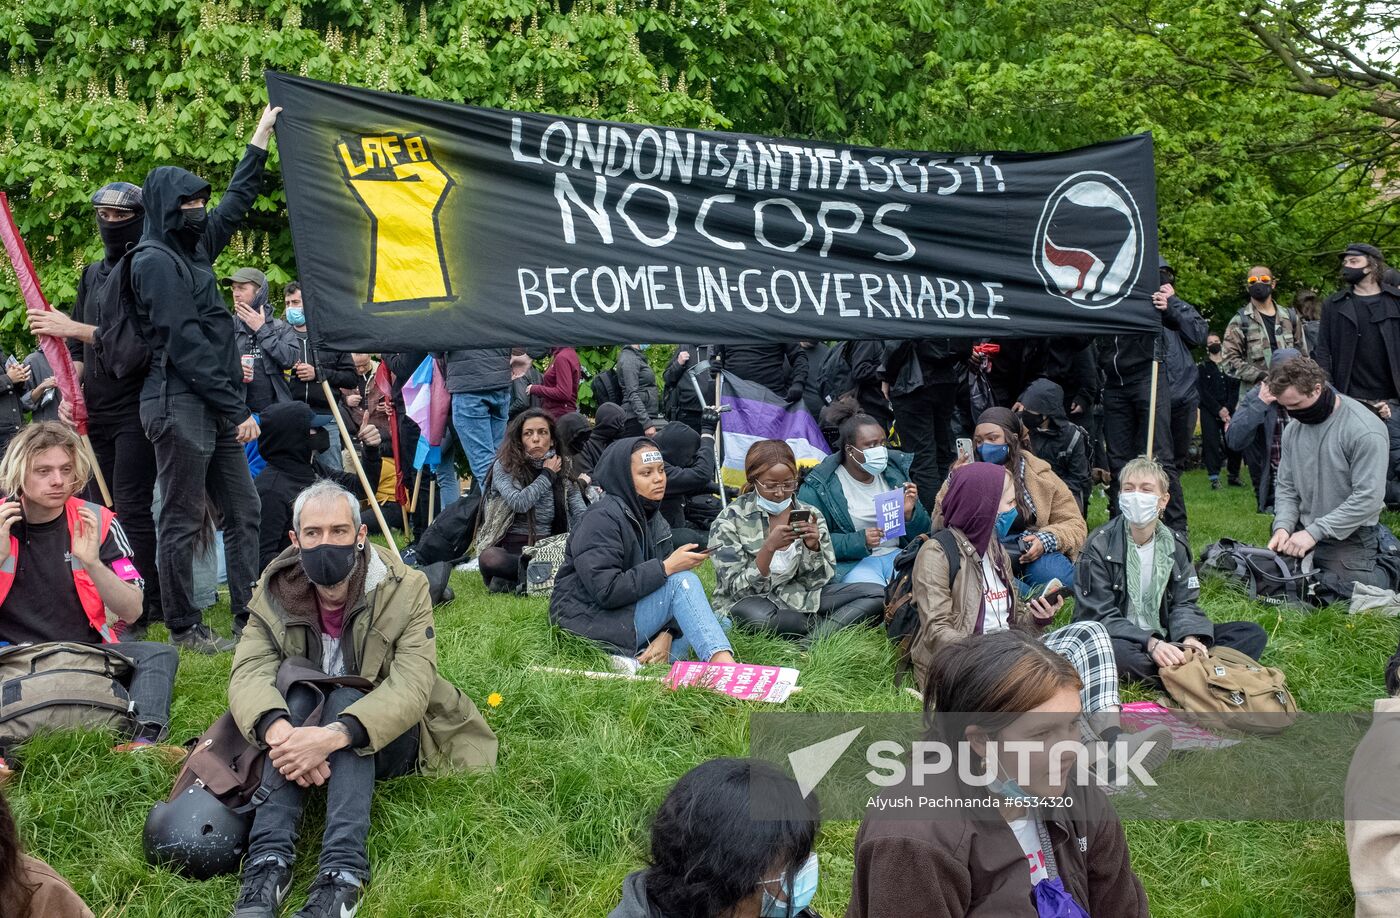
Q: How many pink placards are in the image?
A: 2